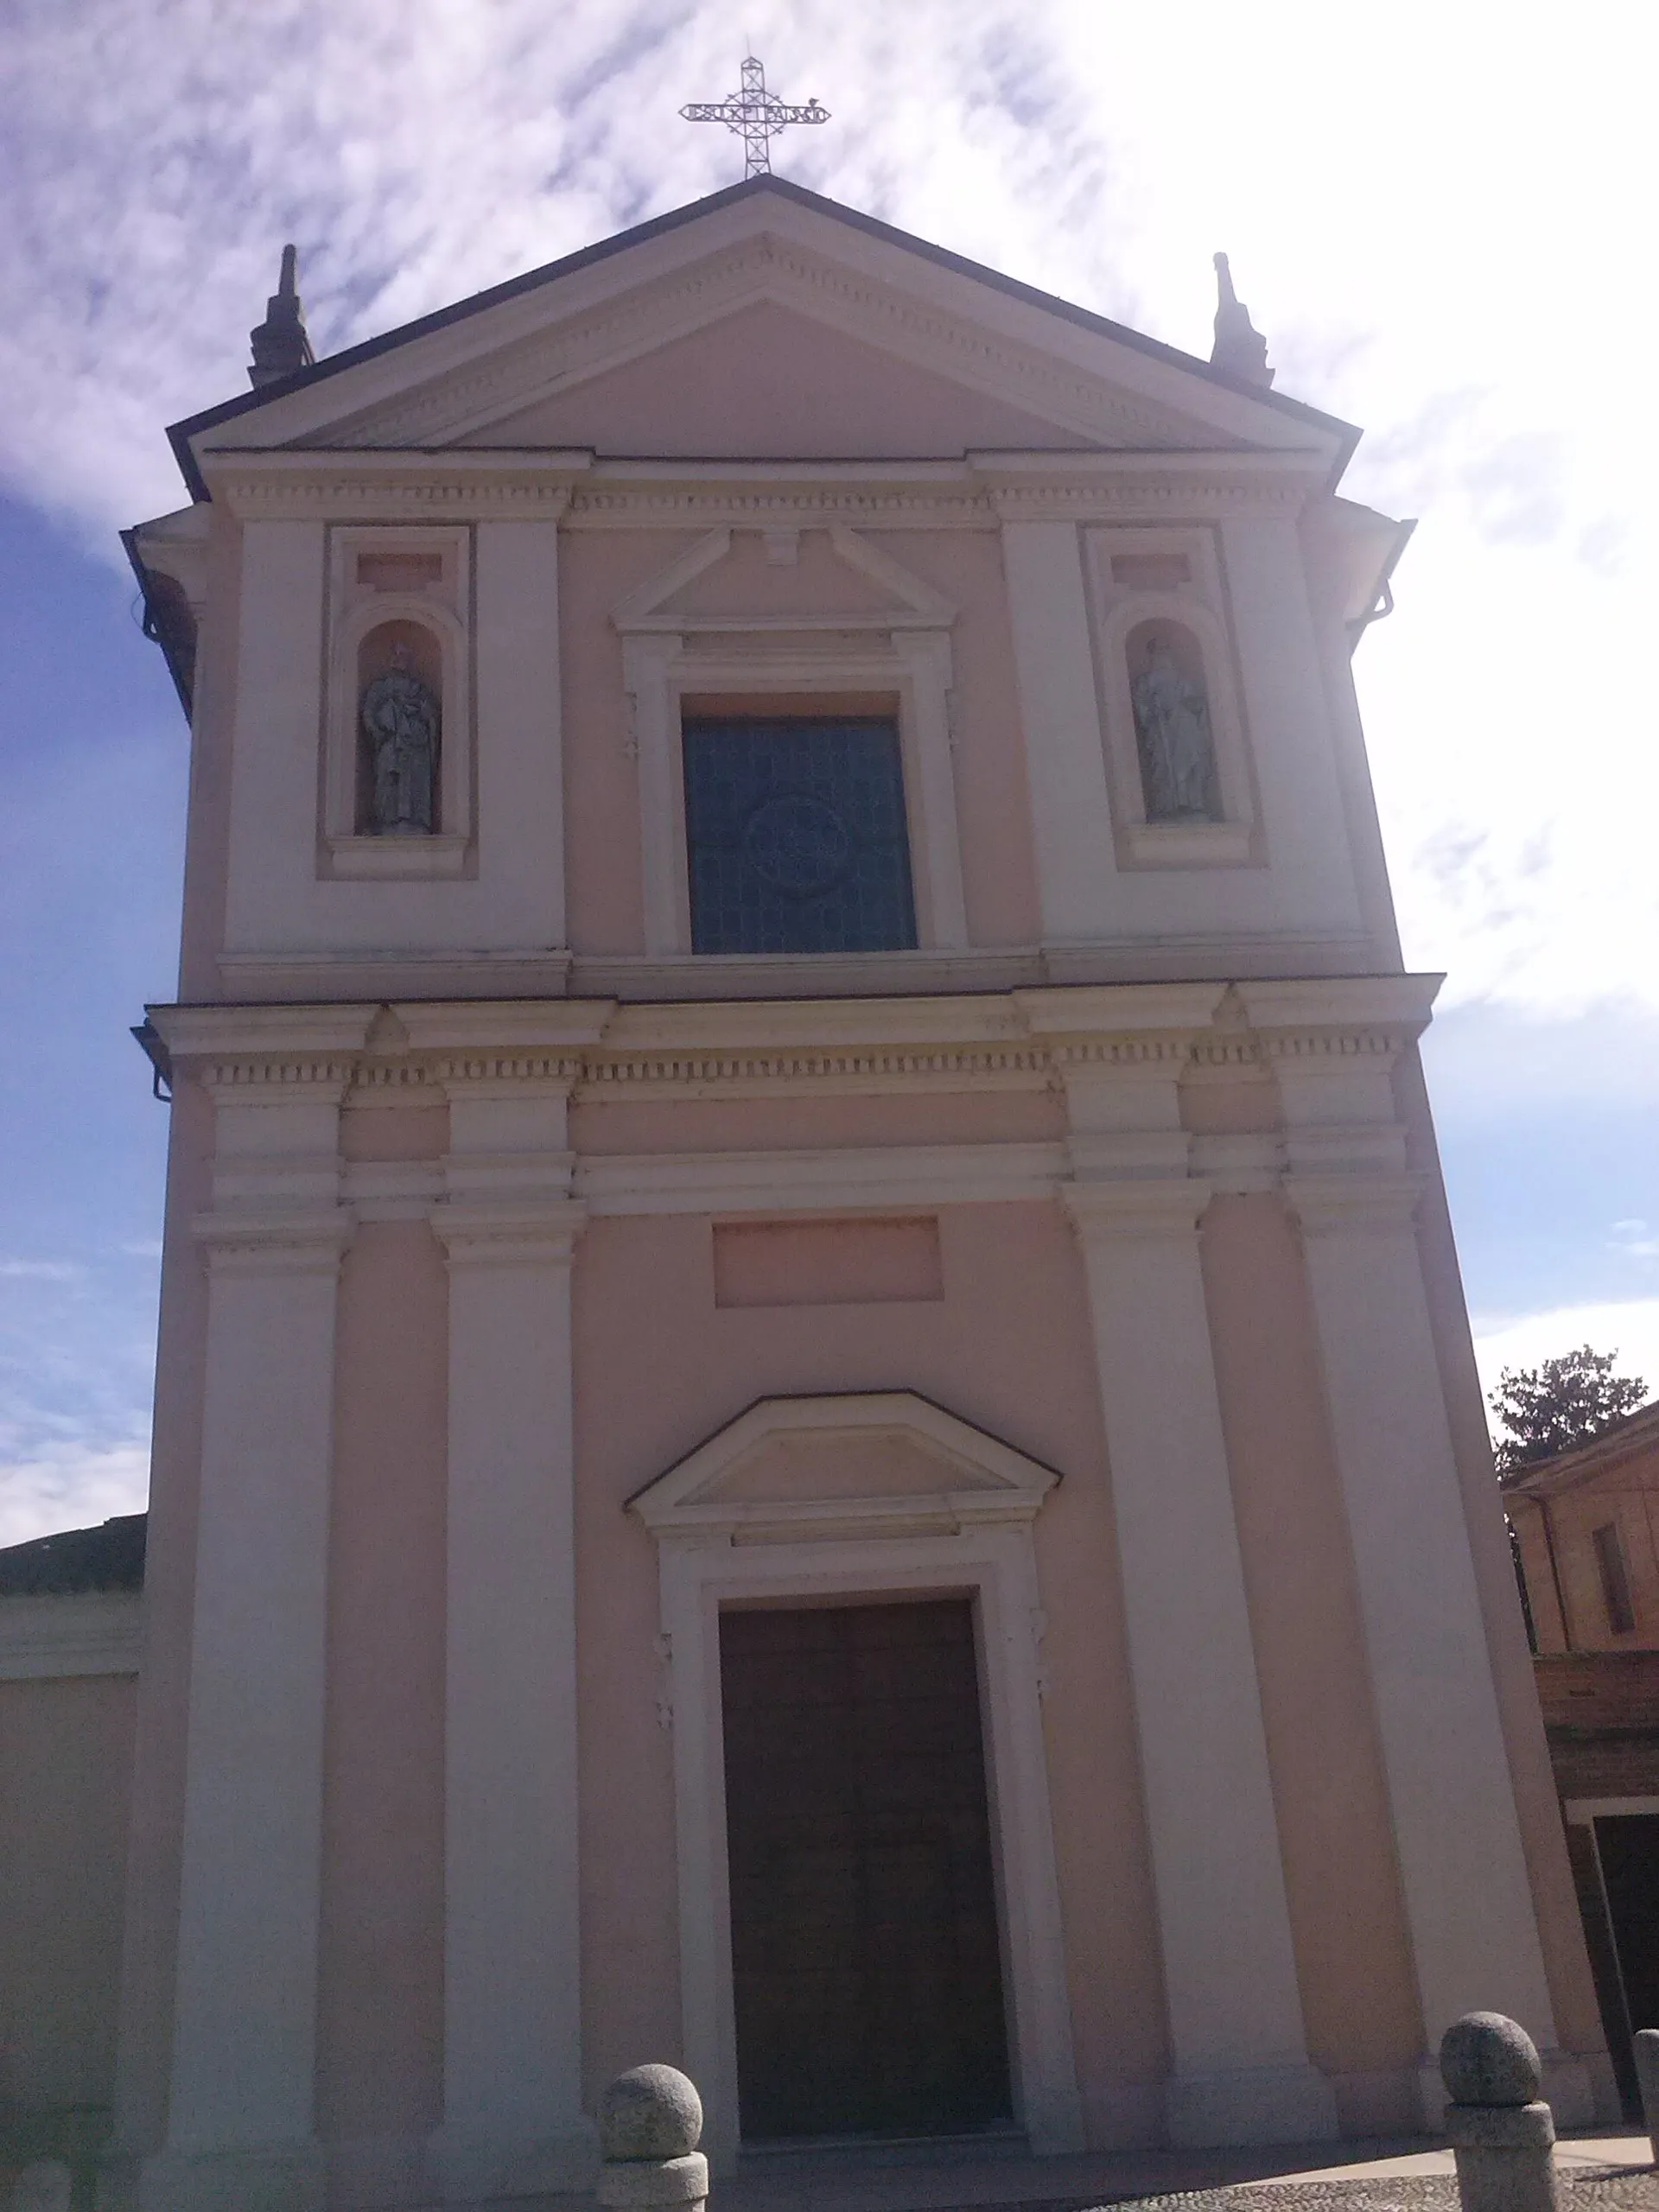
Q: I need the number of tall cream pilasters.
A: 4